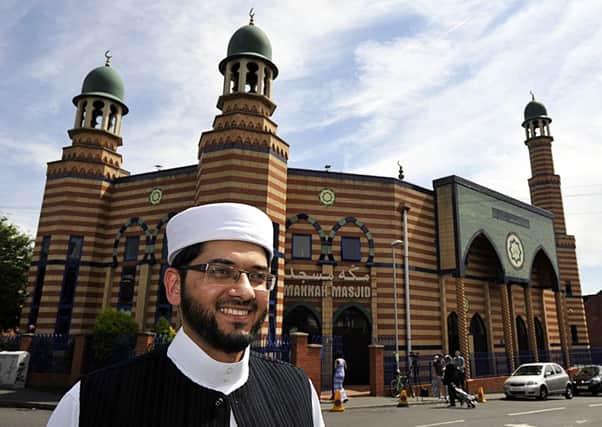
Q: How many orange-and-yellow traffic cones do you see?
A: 3